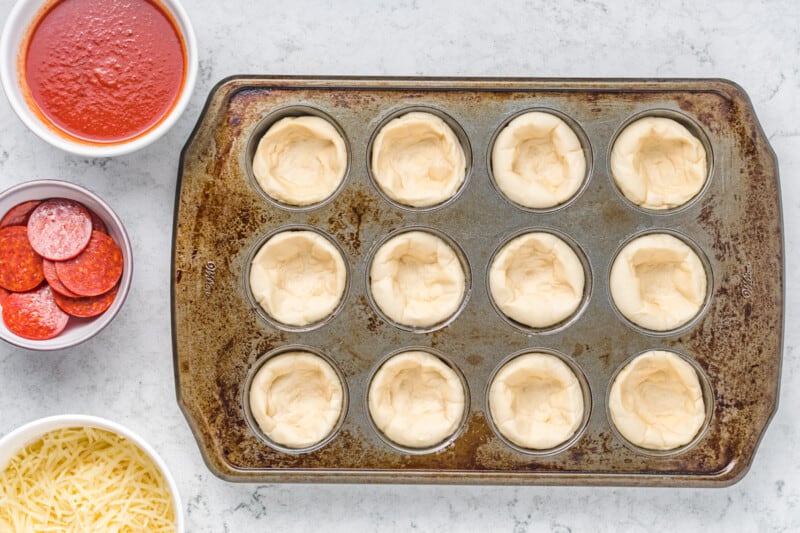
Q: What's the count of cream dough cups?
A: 12